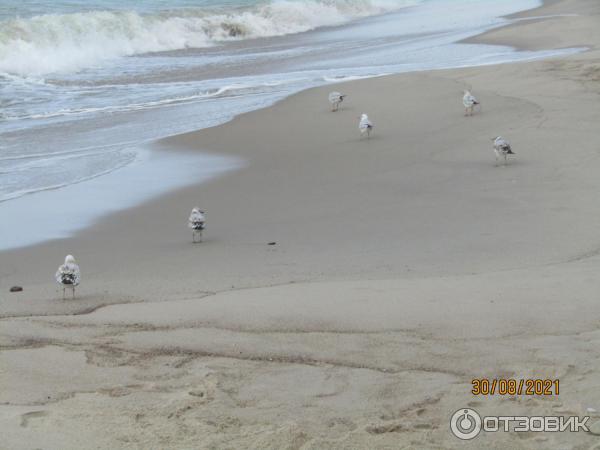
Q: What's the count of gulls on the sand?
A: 6